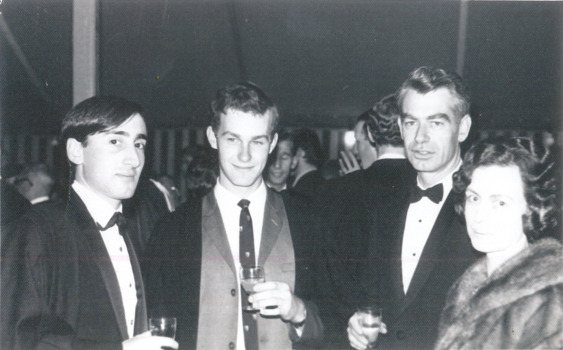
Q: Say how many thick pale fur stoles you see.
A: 1